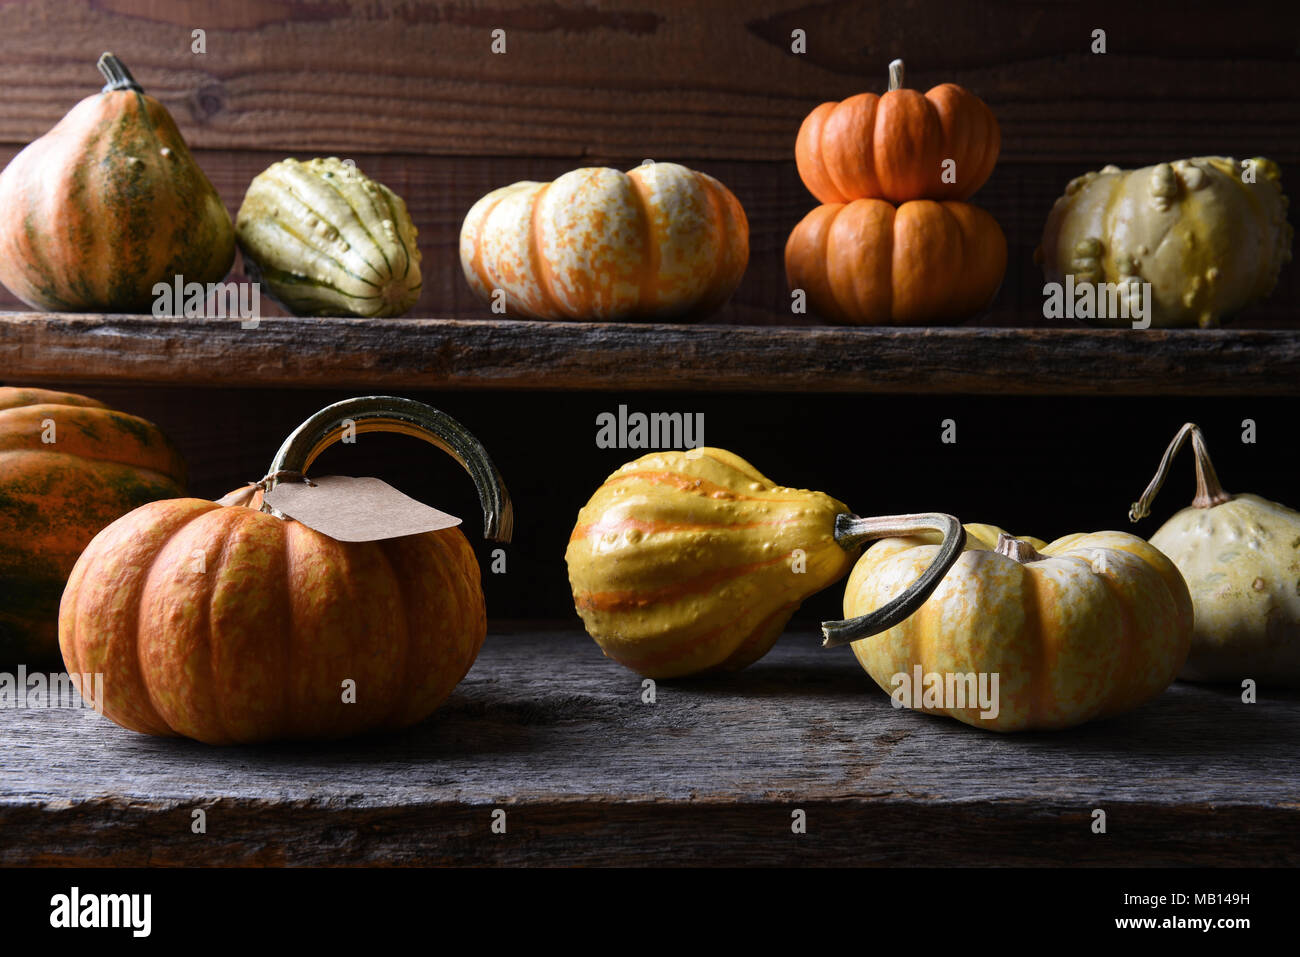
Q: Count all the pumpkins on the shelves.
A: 11